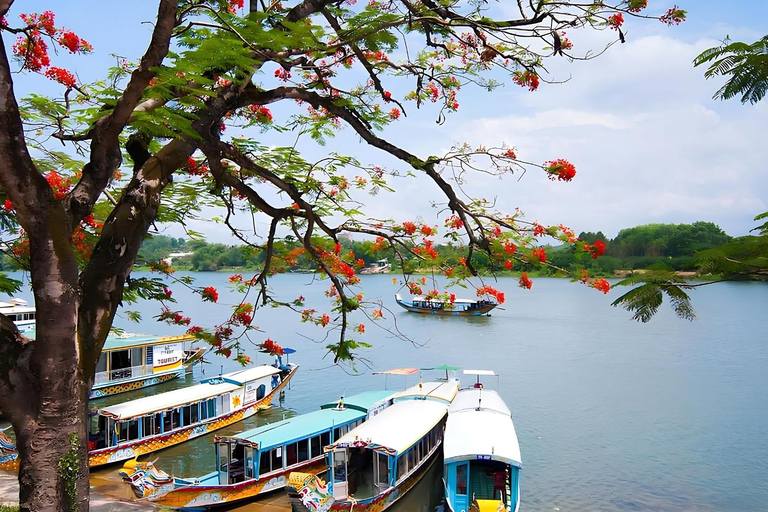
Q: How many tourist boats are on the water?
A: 7